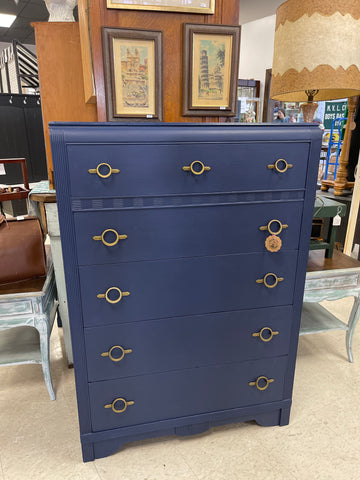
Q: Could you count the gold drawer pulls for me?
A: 11